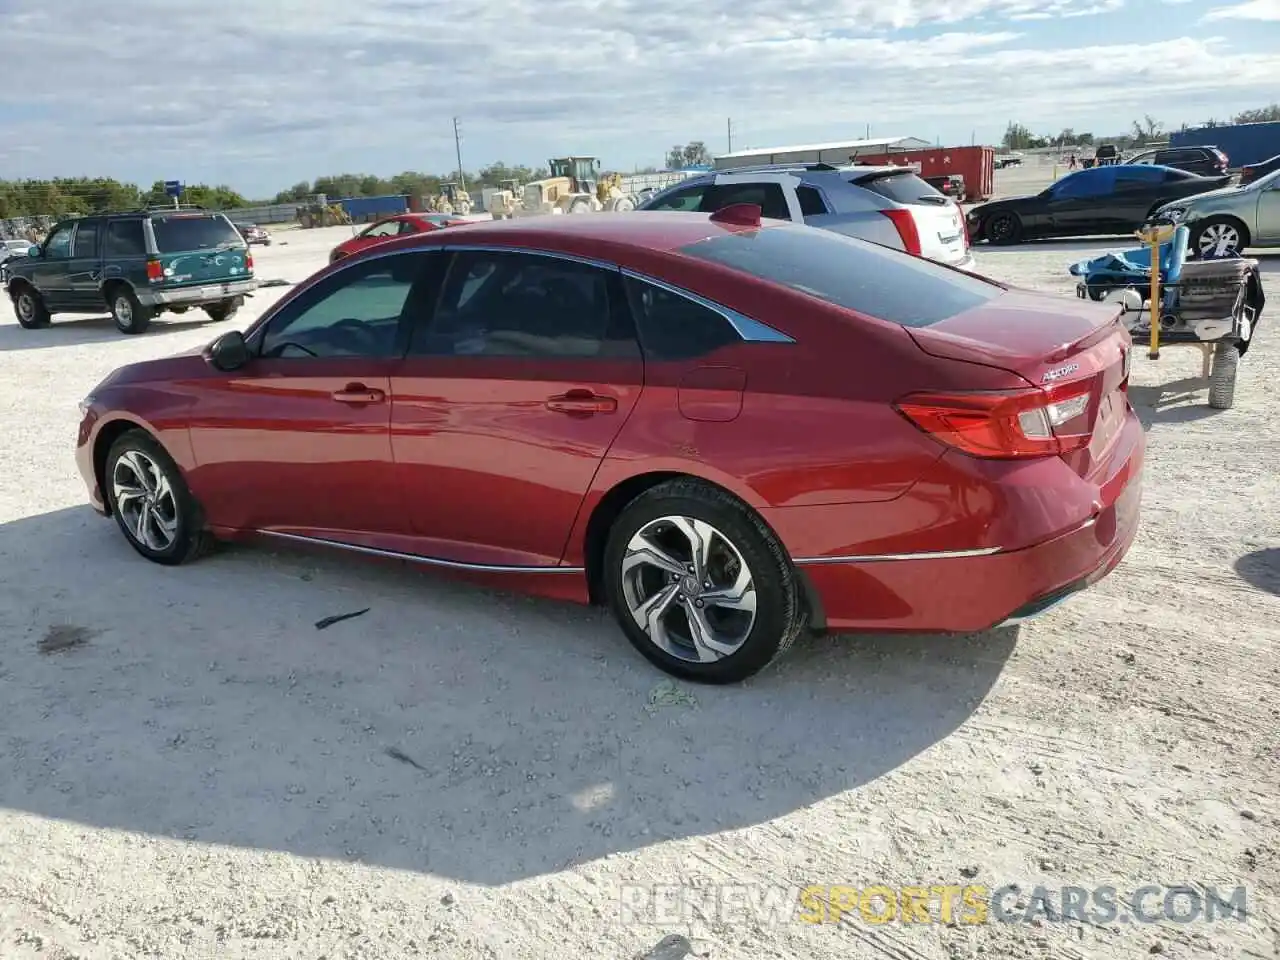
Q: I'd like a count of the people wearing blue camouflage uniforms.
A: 0